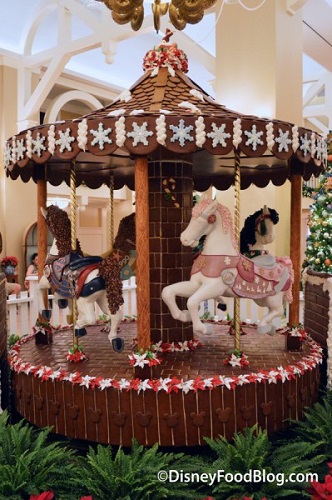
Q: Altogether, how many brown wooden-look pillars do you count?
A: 3